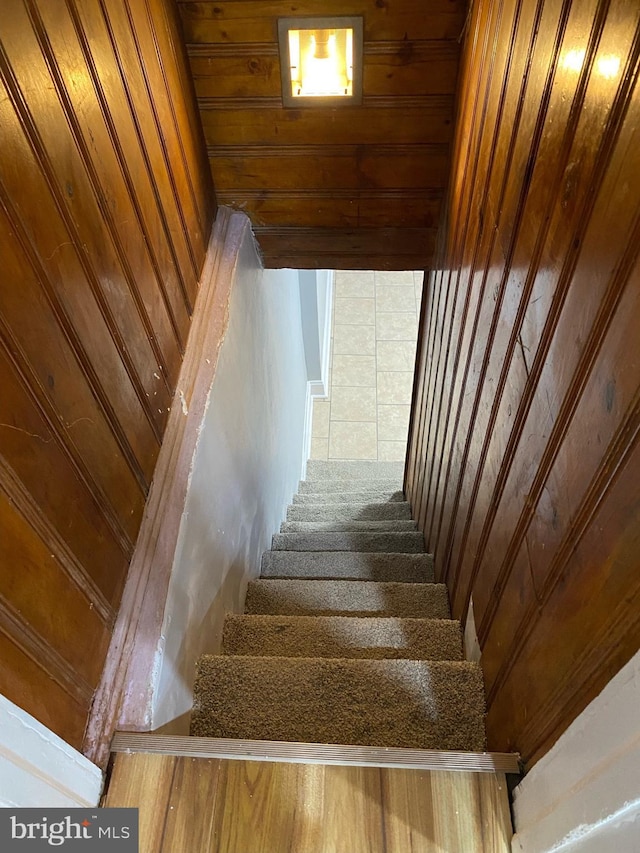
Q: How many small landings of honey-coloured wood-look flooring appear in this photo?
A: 1